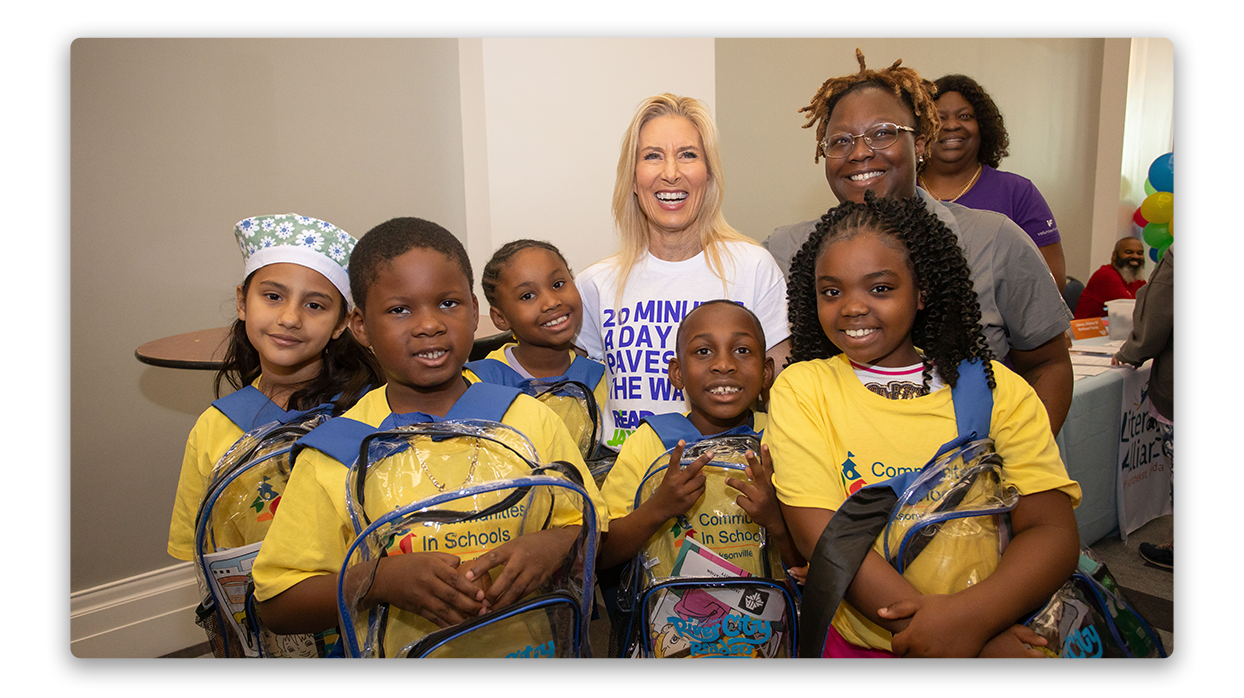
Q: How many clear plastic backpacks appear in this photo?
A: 5